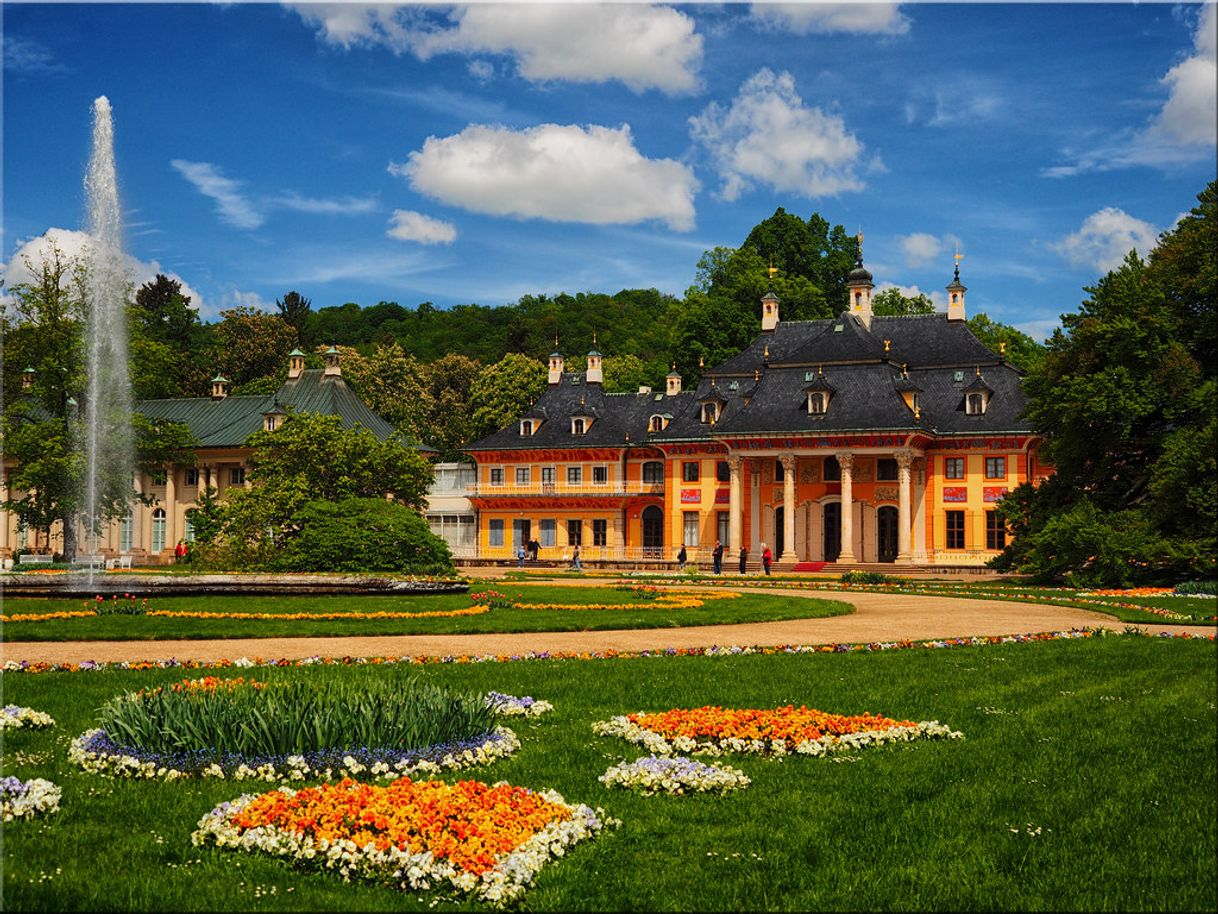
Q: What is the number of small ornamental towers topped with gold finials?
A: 6